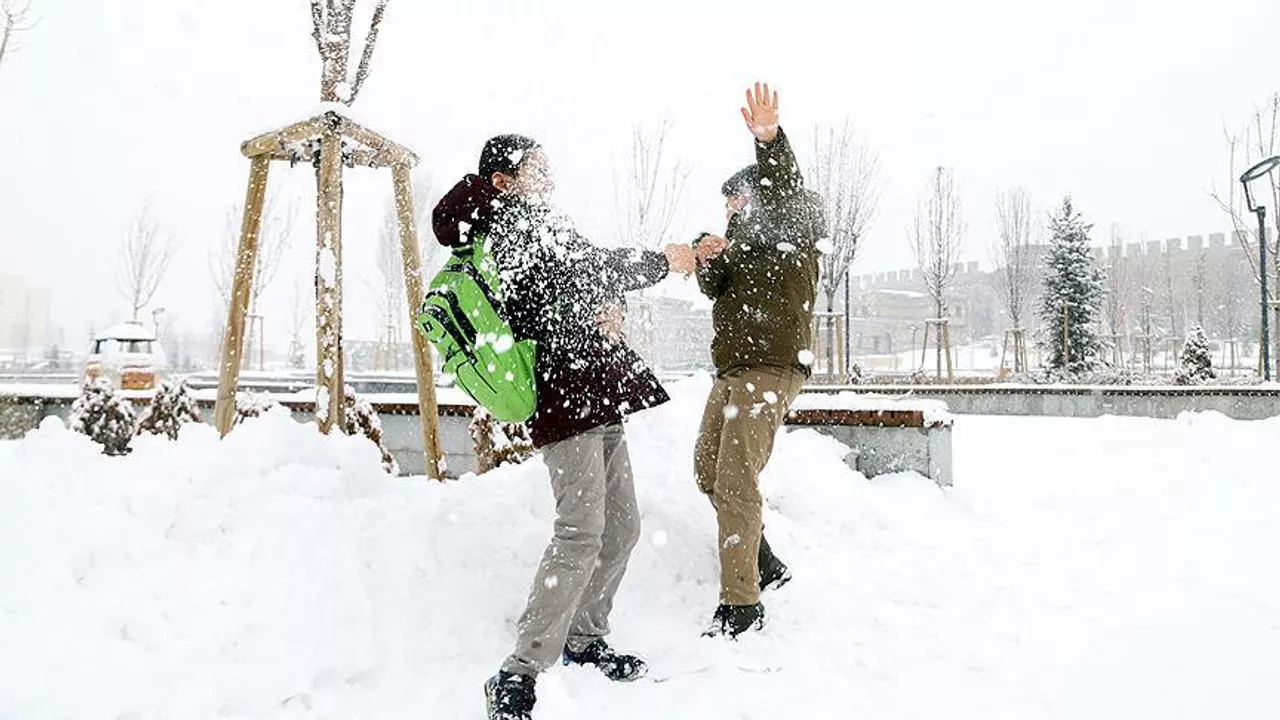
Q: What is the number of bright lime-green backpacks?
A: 1